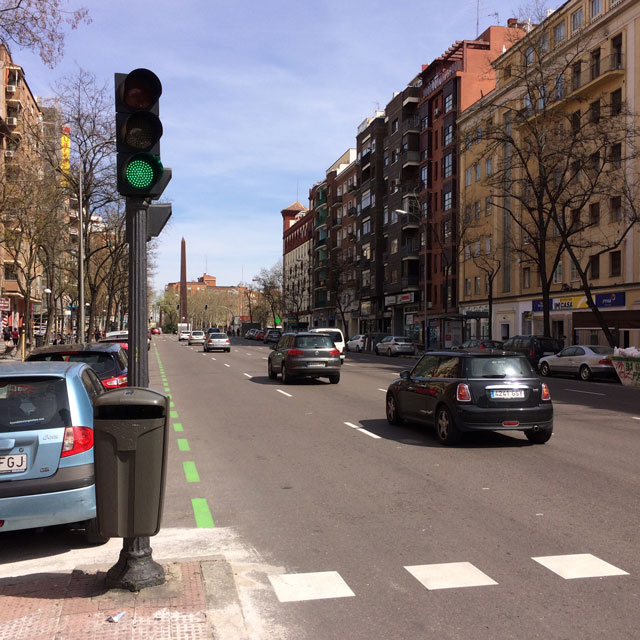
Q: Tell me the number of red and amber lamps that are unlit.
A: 2